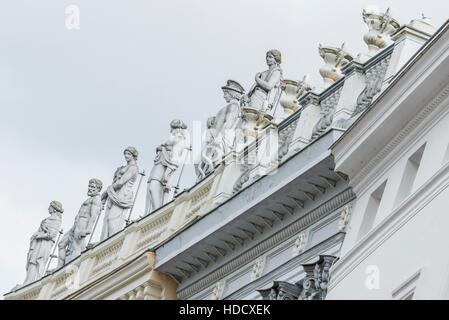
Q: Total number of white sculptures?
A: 6